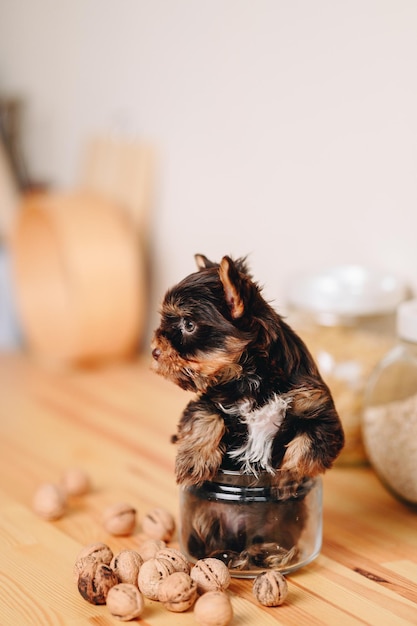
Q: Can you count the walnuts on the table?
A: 15